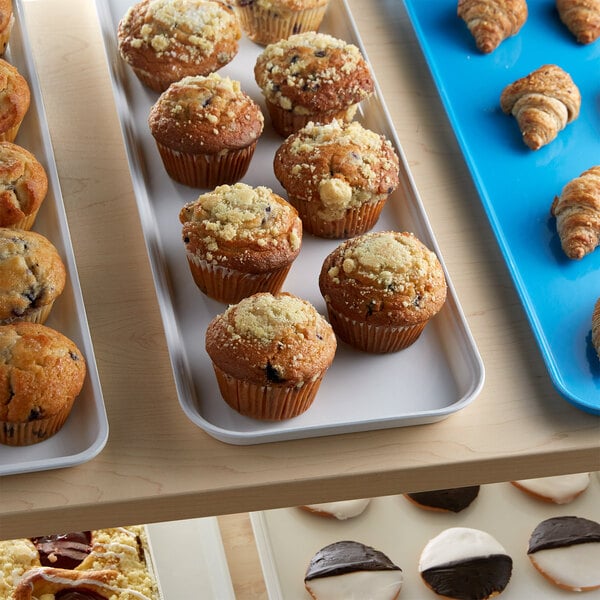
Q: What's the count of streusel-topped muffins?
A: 8